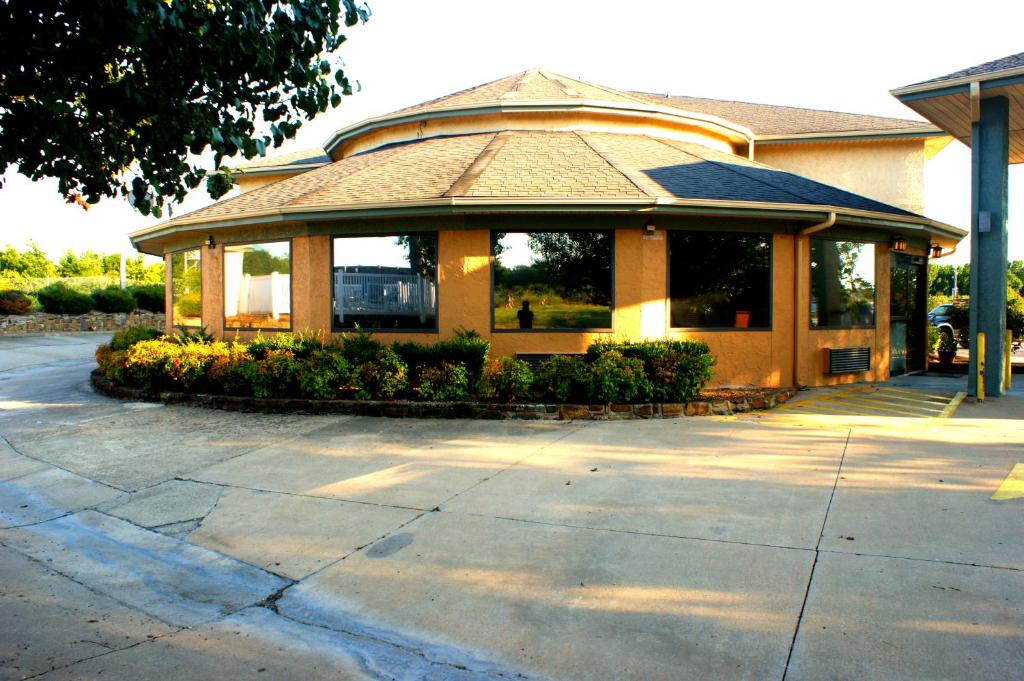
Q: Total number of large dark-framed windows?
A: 6